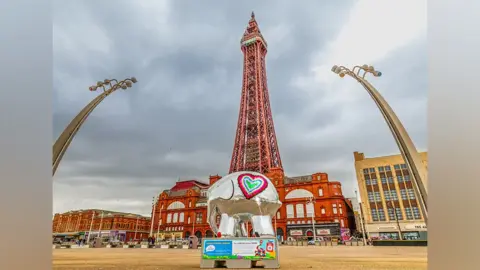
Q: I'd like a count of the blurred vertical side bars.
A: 2